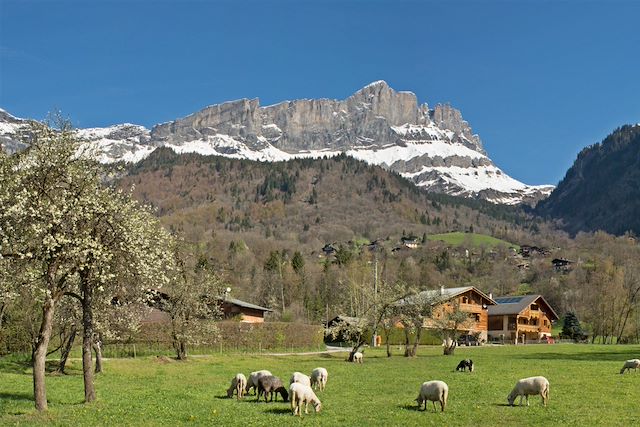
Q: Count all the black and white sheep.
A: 11